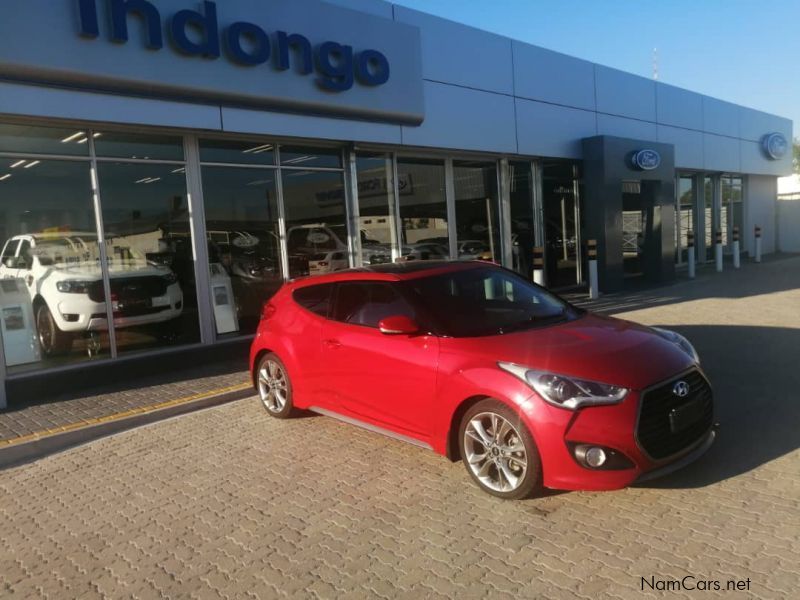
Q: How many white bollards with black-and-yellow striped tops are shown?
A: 6